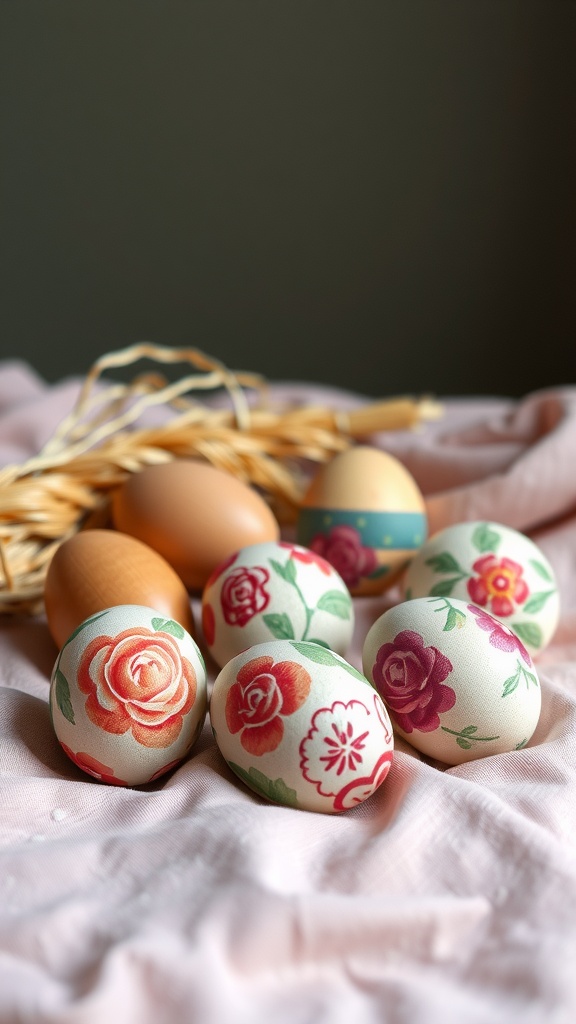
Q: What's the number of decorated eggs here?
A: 6